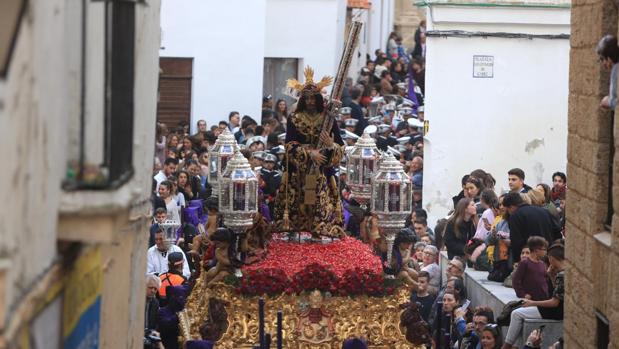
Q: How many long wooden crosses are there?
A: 1